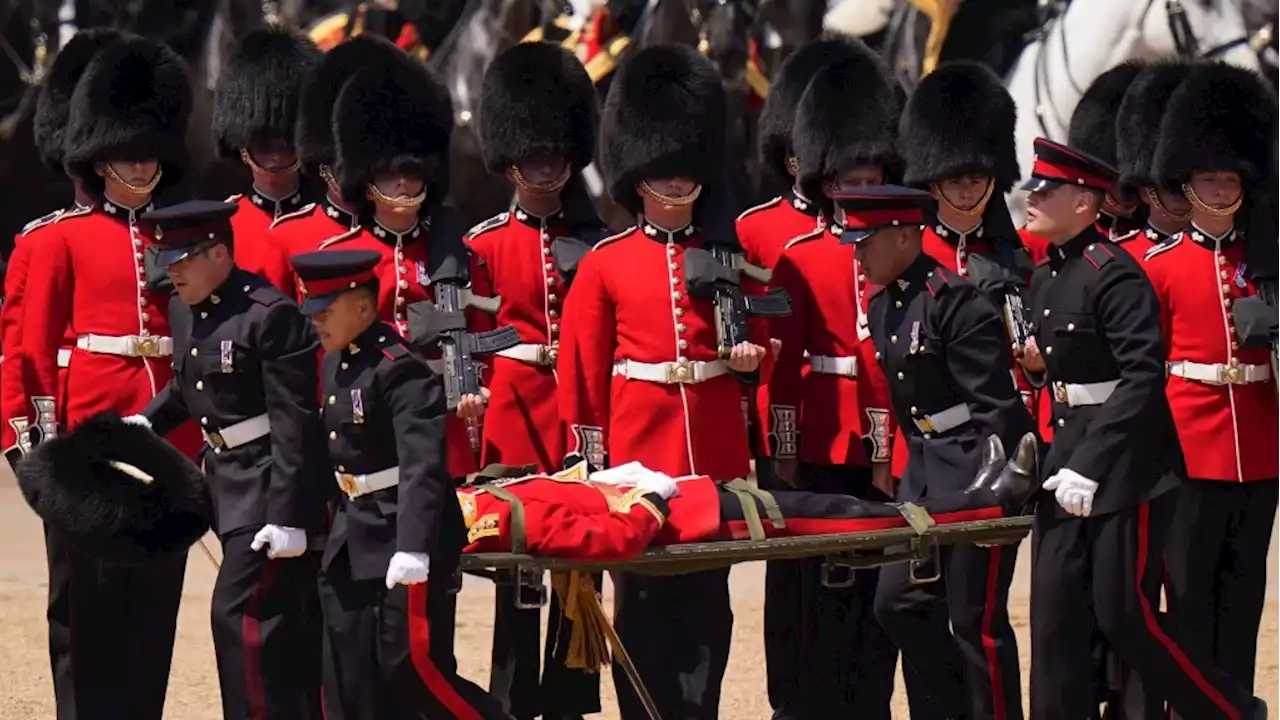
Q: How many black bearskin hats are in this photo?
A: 14